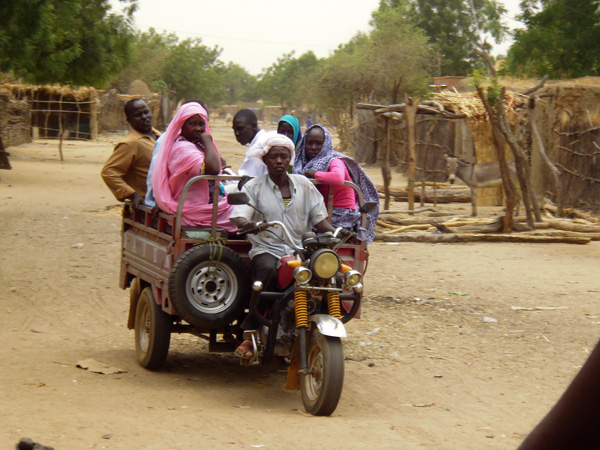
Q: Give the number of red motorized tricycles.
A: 1